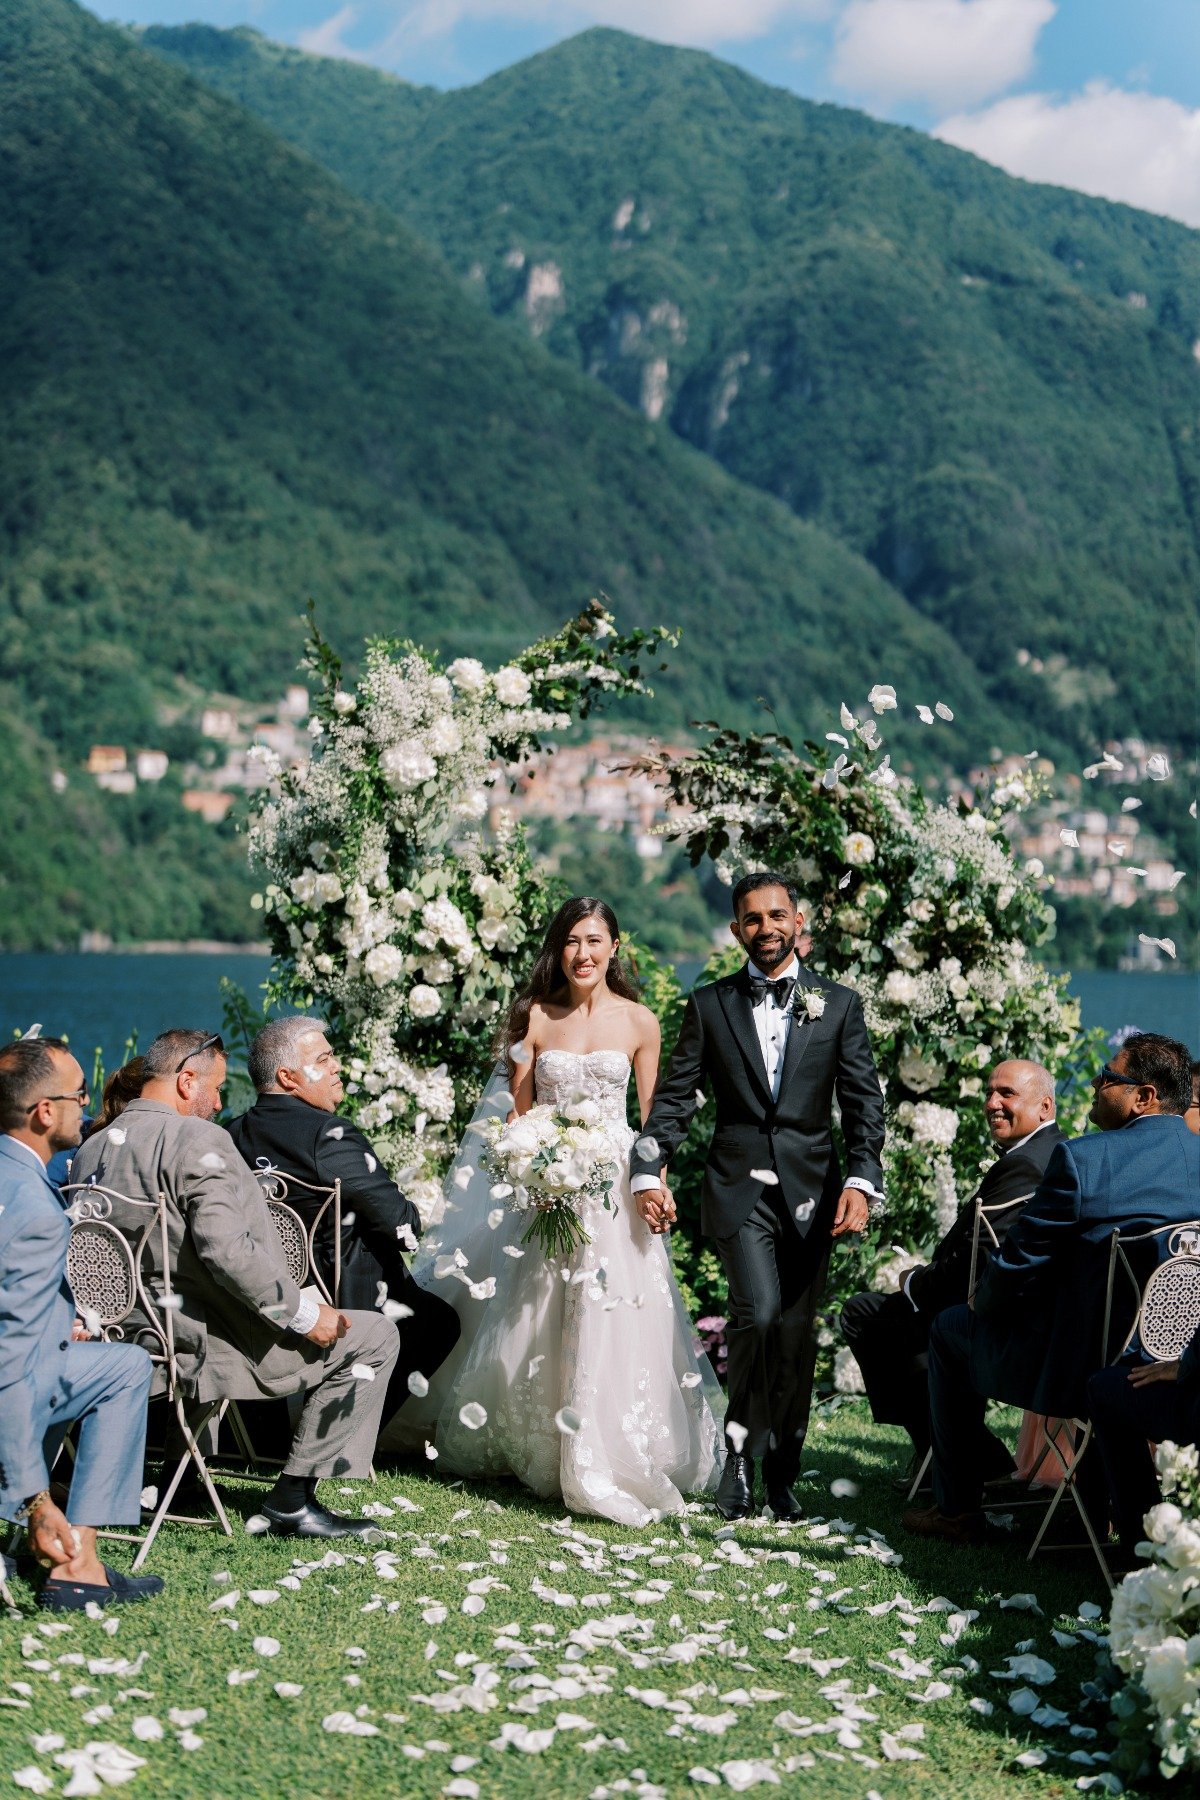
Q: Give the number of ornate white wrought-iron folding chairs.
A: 4